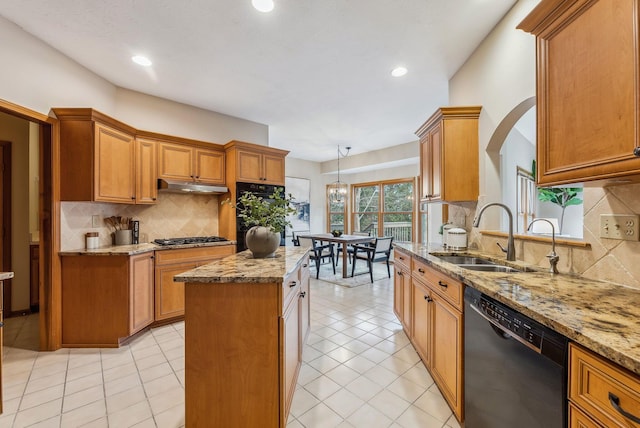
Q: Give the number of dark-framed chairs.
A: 4